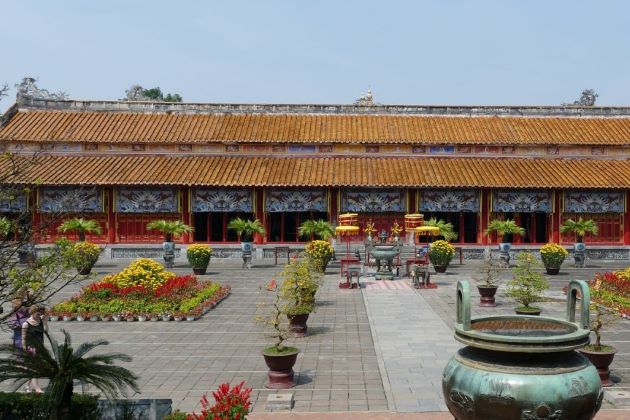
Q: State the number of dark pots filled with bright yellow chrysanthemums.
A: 5